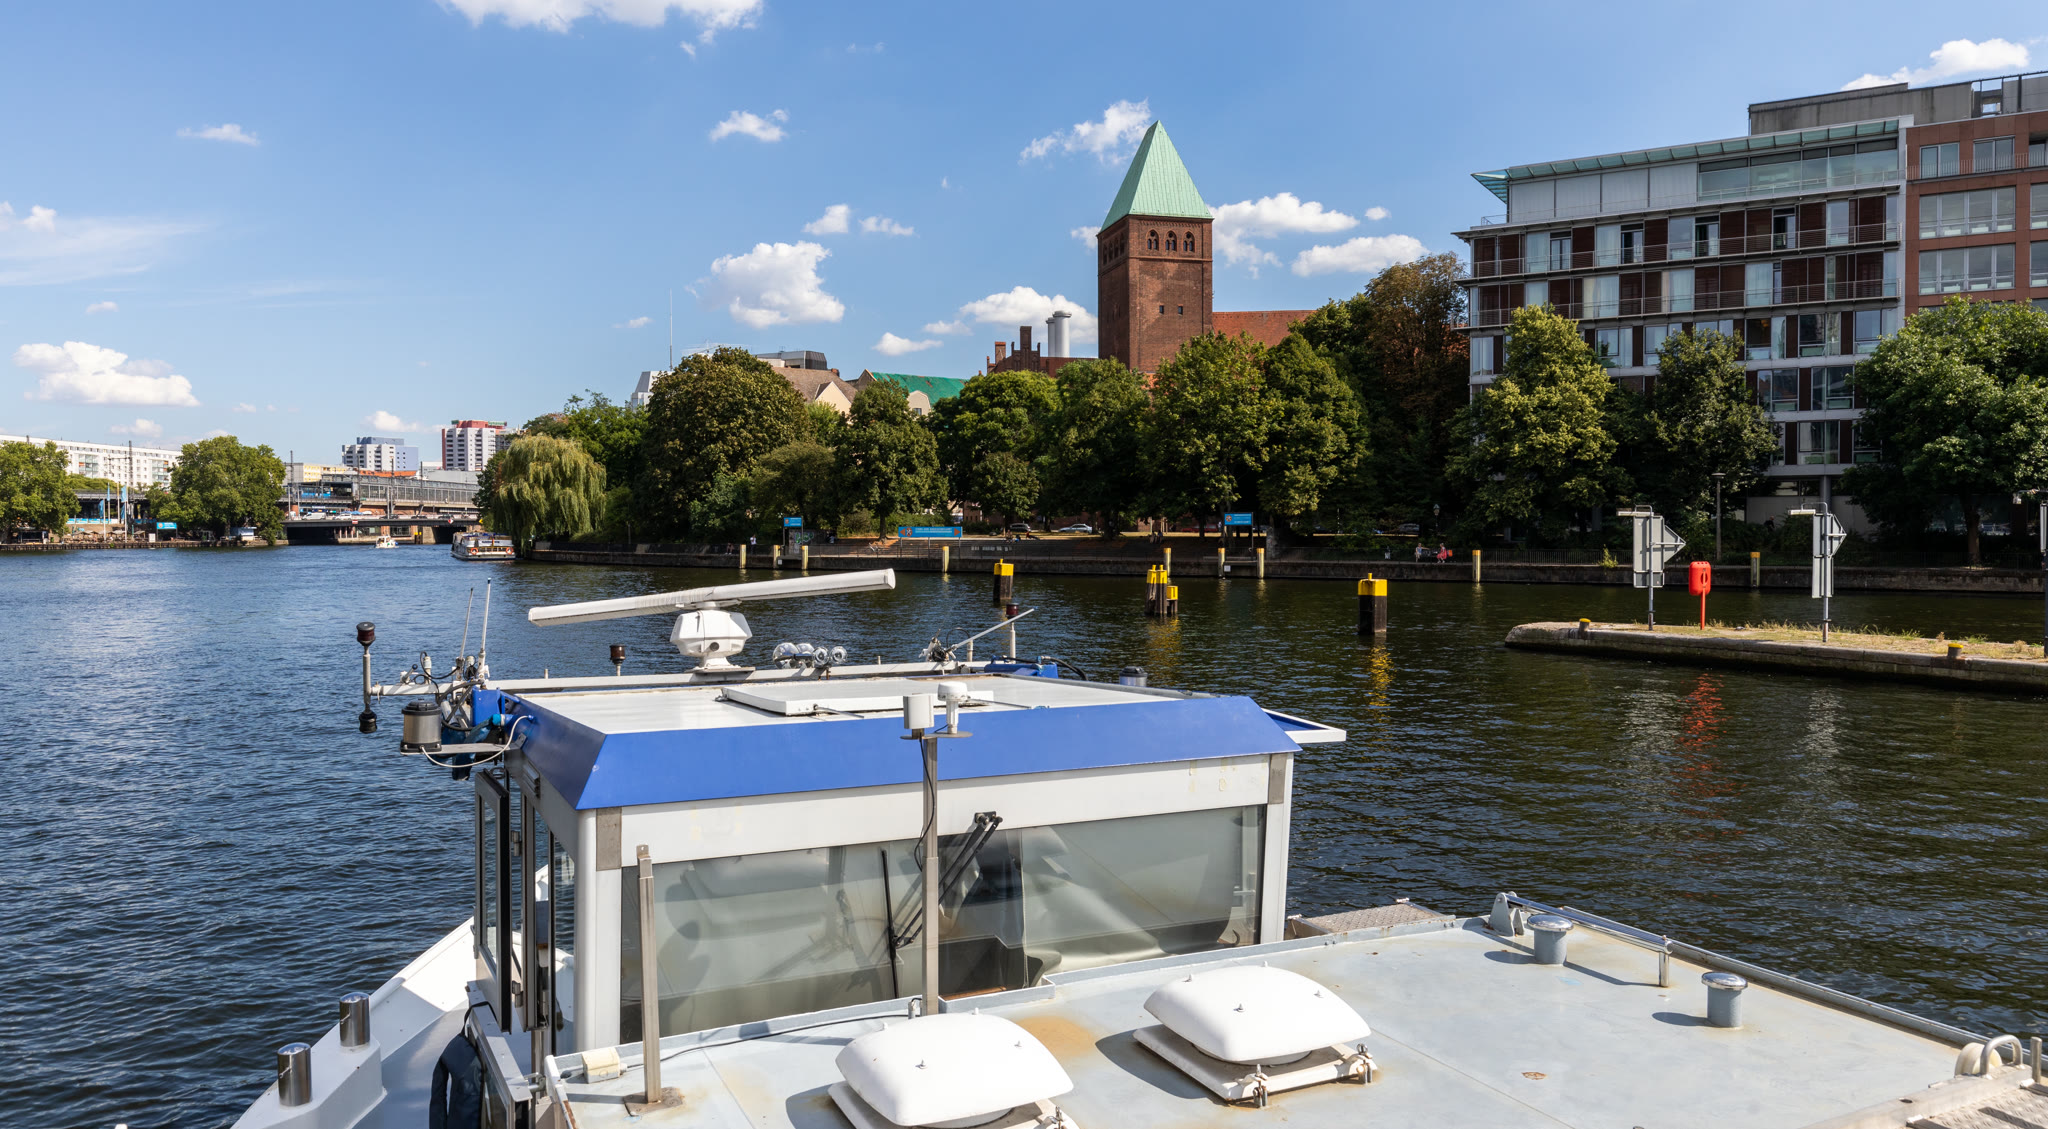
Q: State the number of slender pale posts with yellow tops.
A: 9